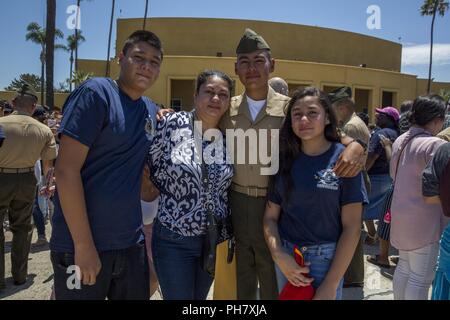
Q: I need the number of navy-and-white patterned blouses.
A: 1